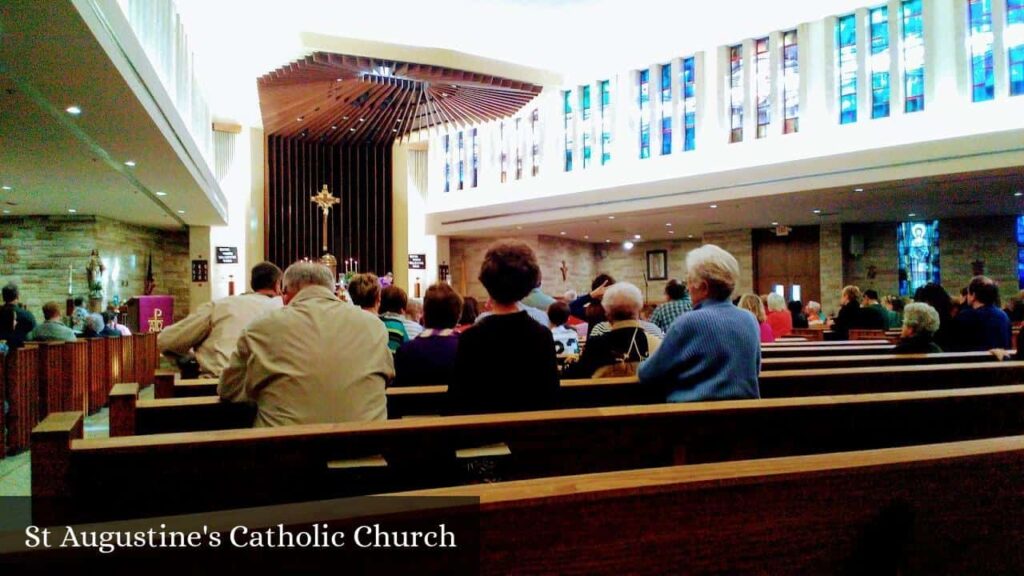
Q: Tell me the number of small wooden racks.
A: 2